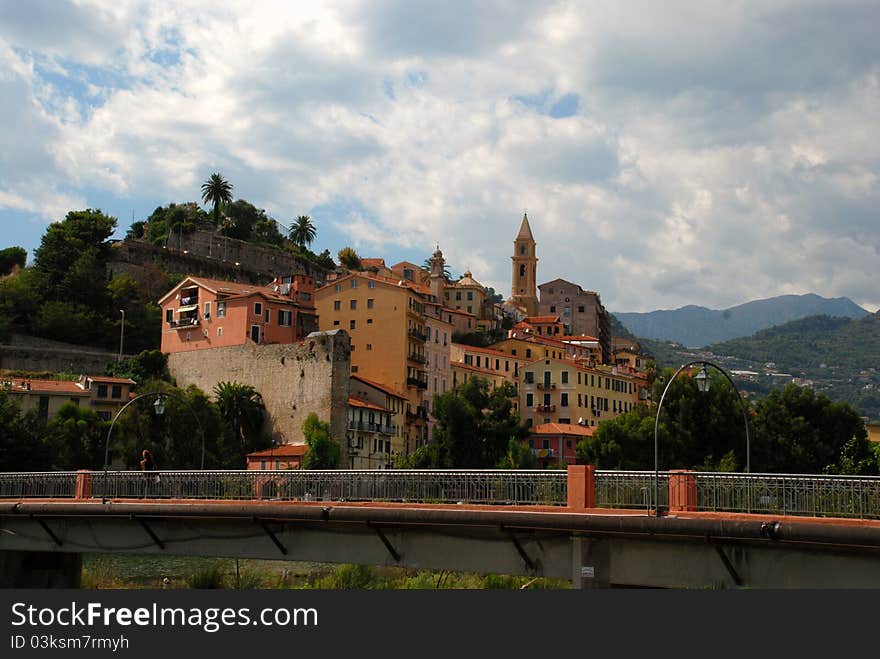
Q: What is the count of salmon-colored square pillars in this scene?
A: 3